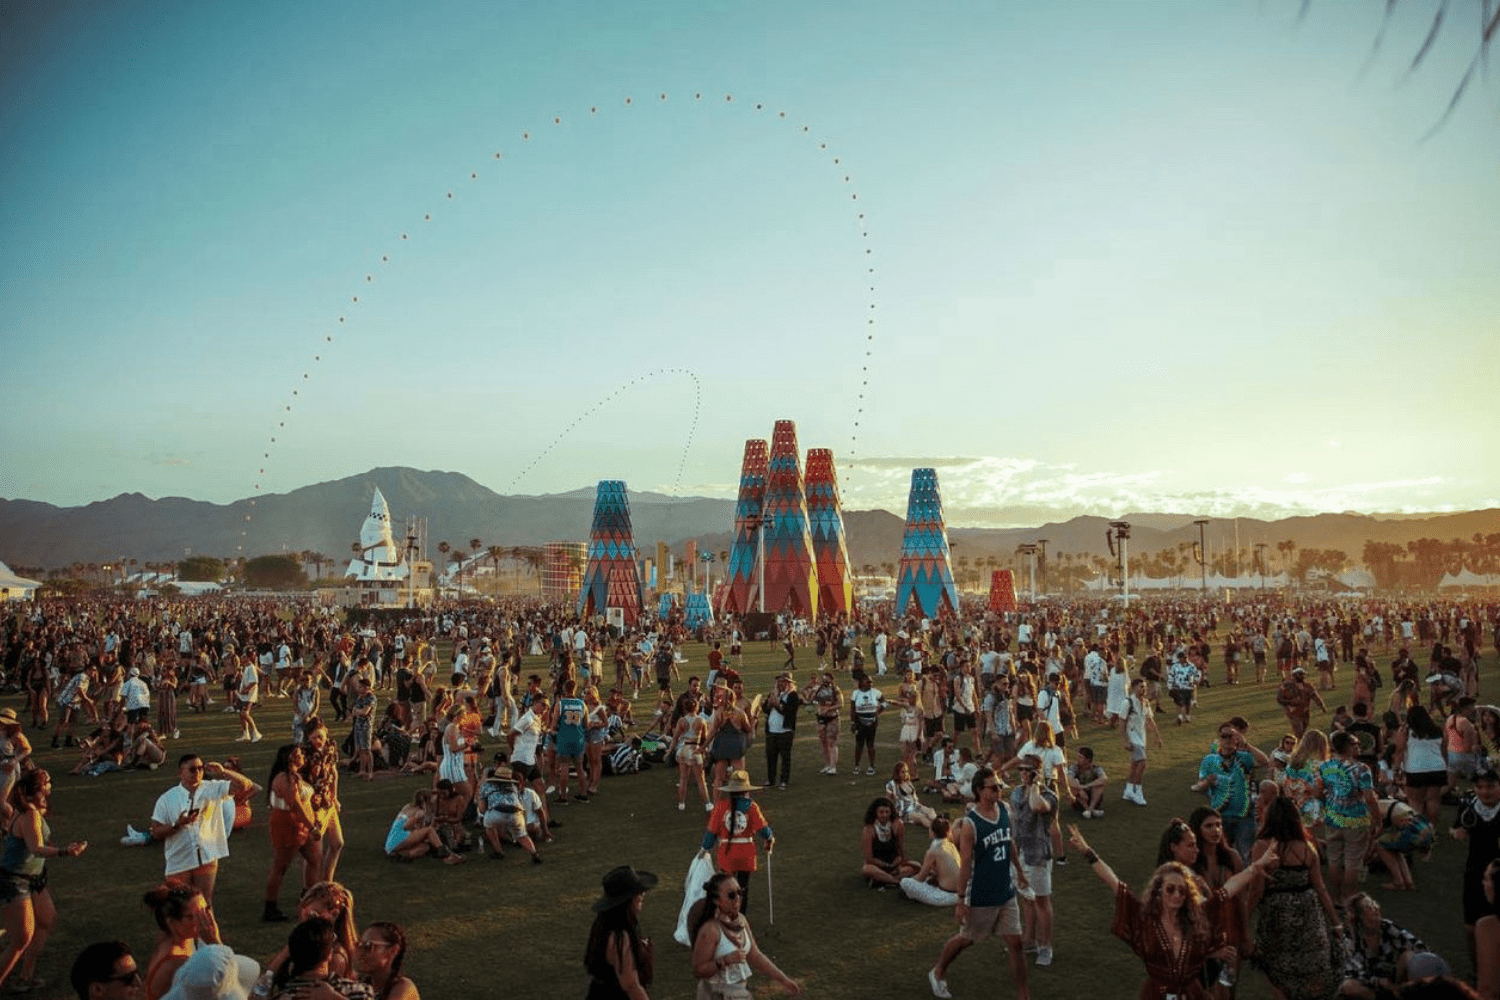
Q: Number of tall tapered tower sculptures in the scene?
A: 5